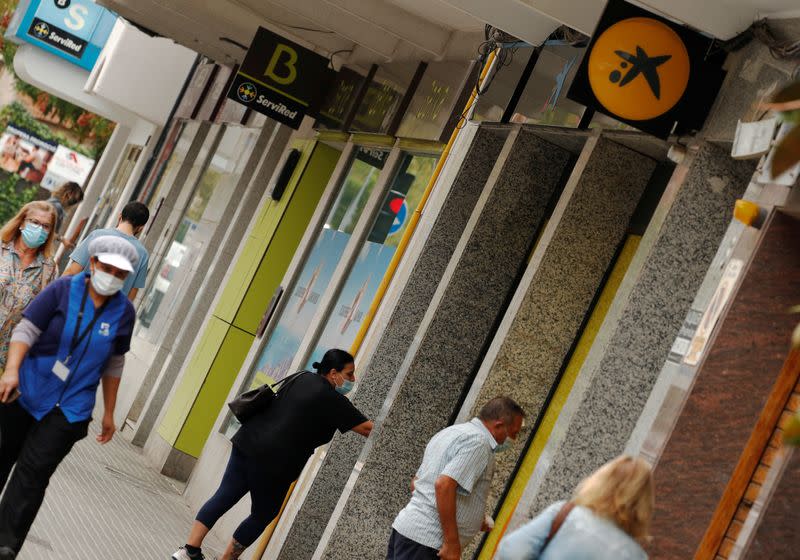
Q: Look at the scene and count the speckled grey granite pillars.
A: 4